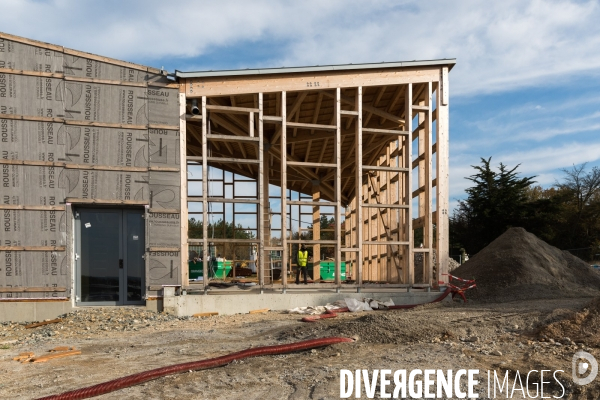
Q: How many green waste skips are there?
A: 2